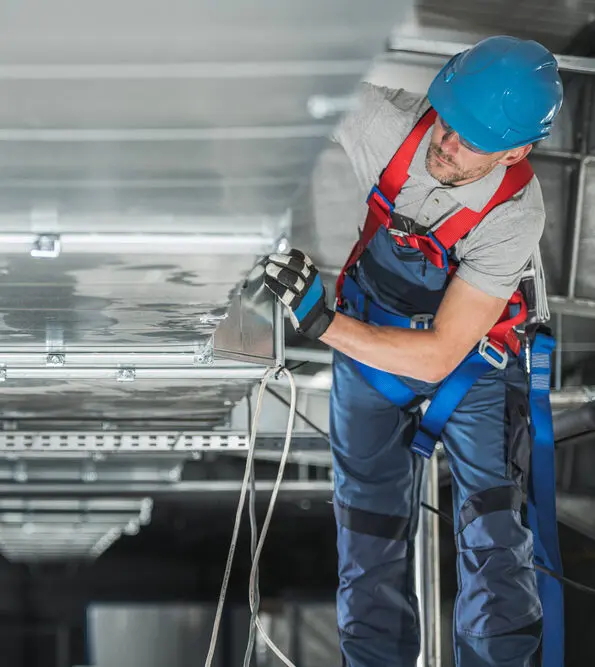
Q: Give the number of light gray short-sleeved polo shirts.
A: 1